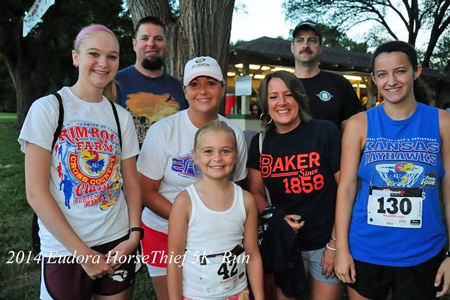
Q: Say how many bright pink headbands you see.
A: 1